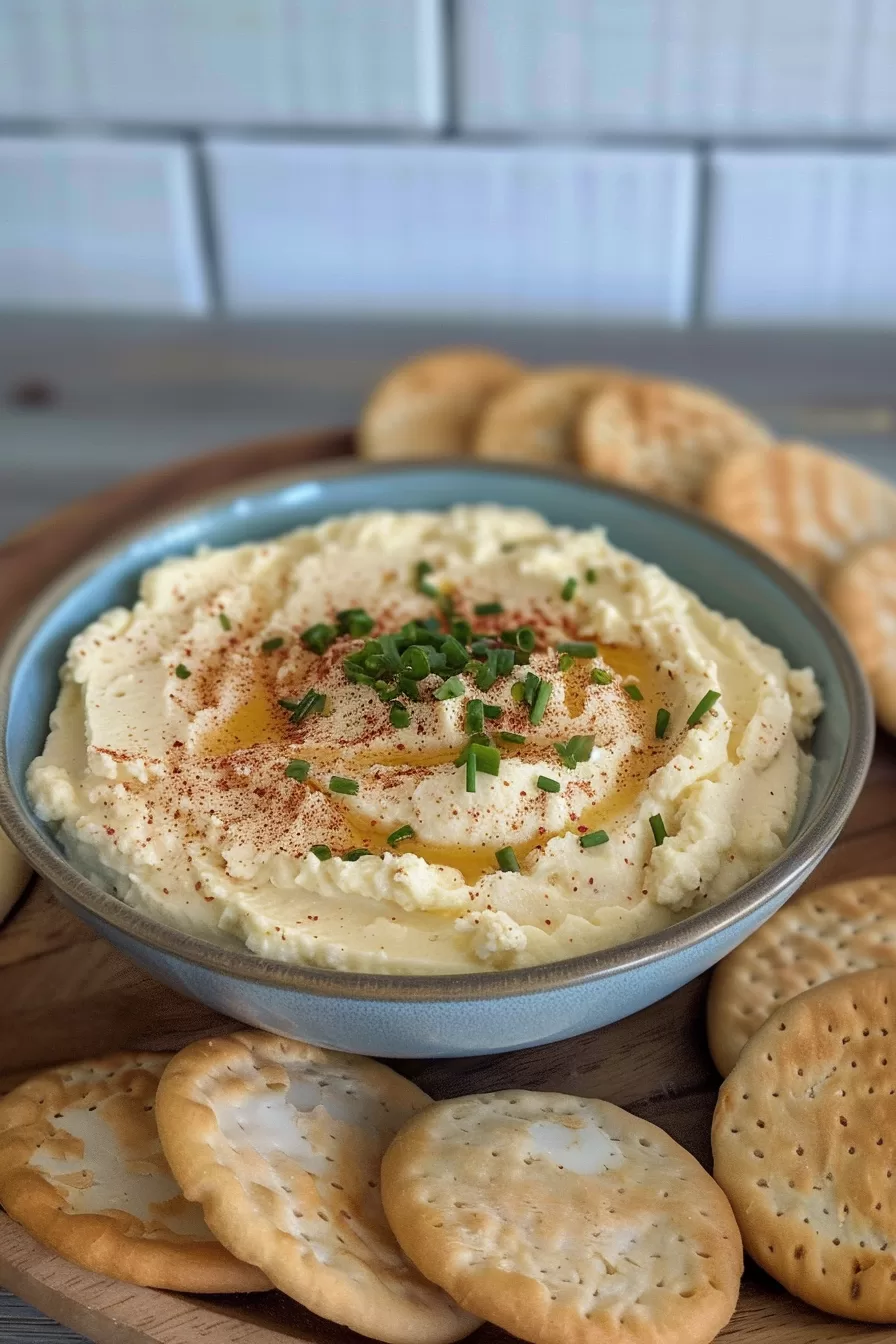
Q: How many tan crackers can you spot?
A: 10